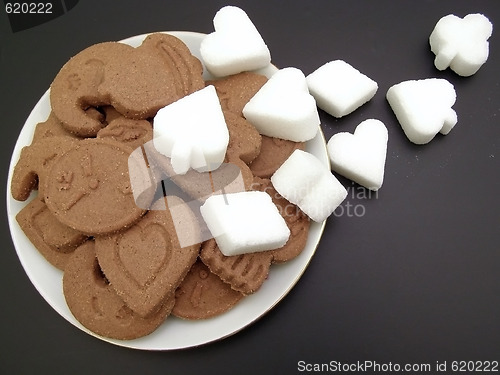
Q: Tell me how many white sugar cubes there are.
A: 9